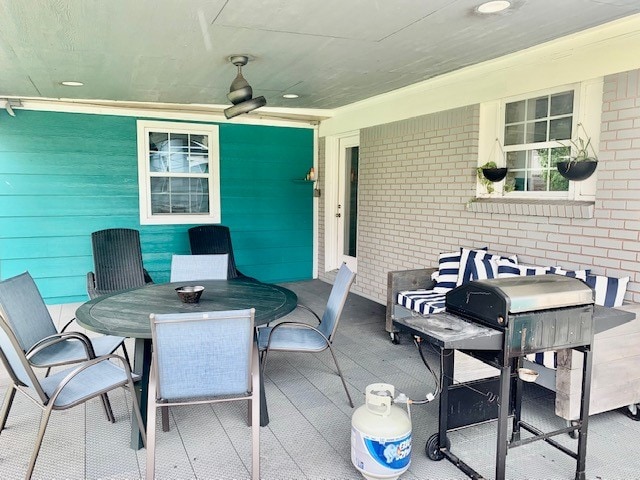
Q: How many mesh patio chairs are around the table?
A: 5